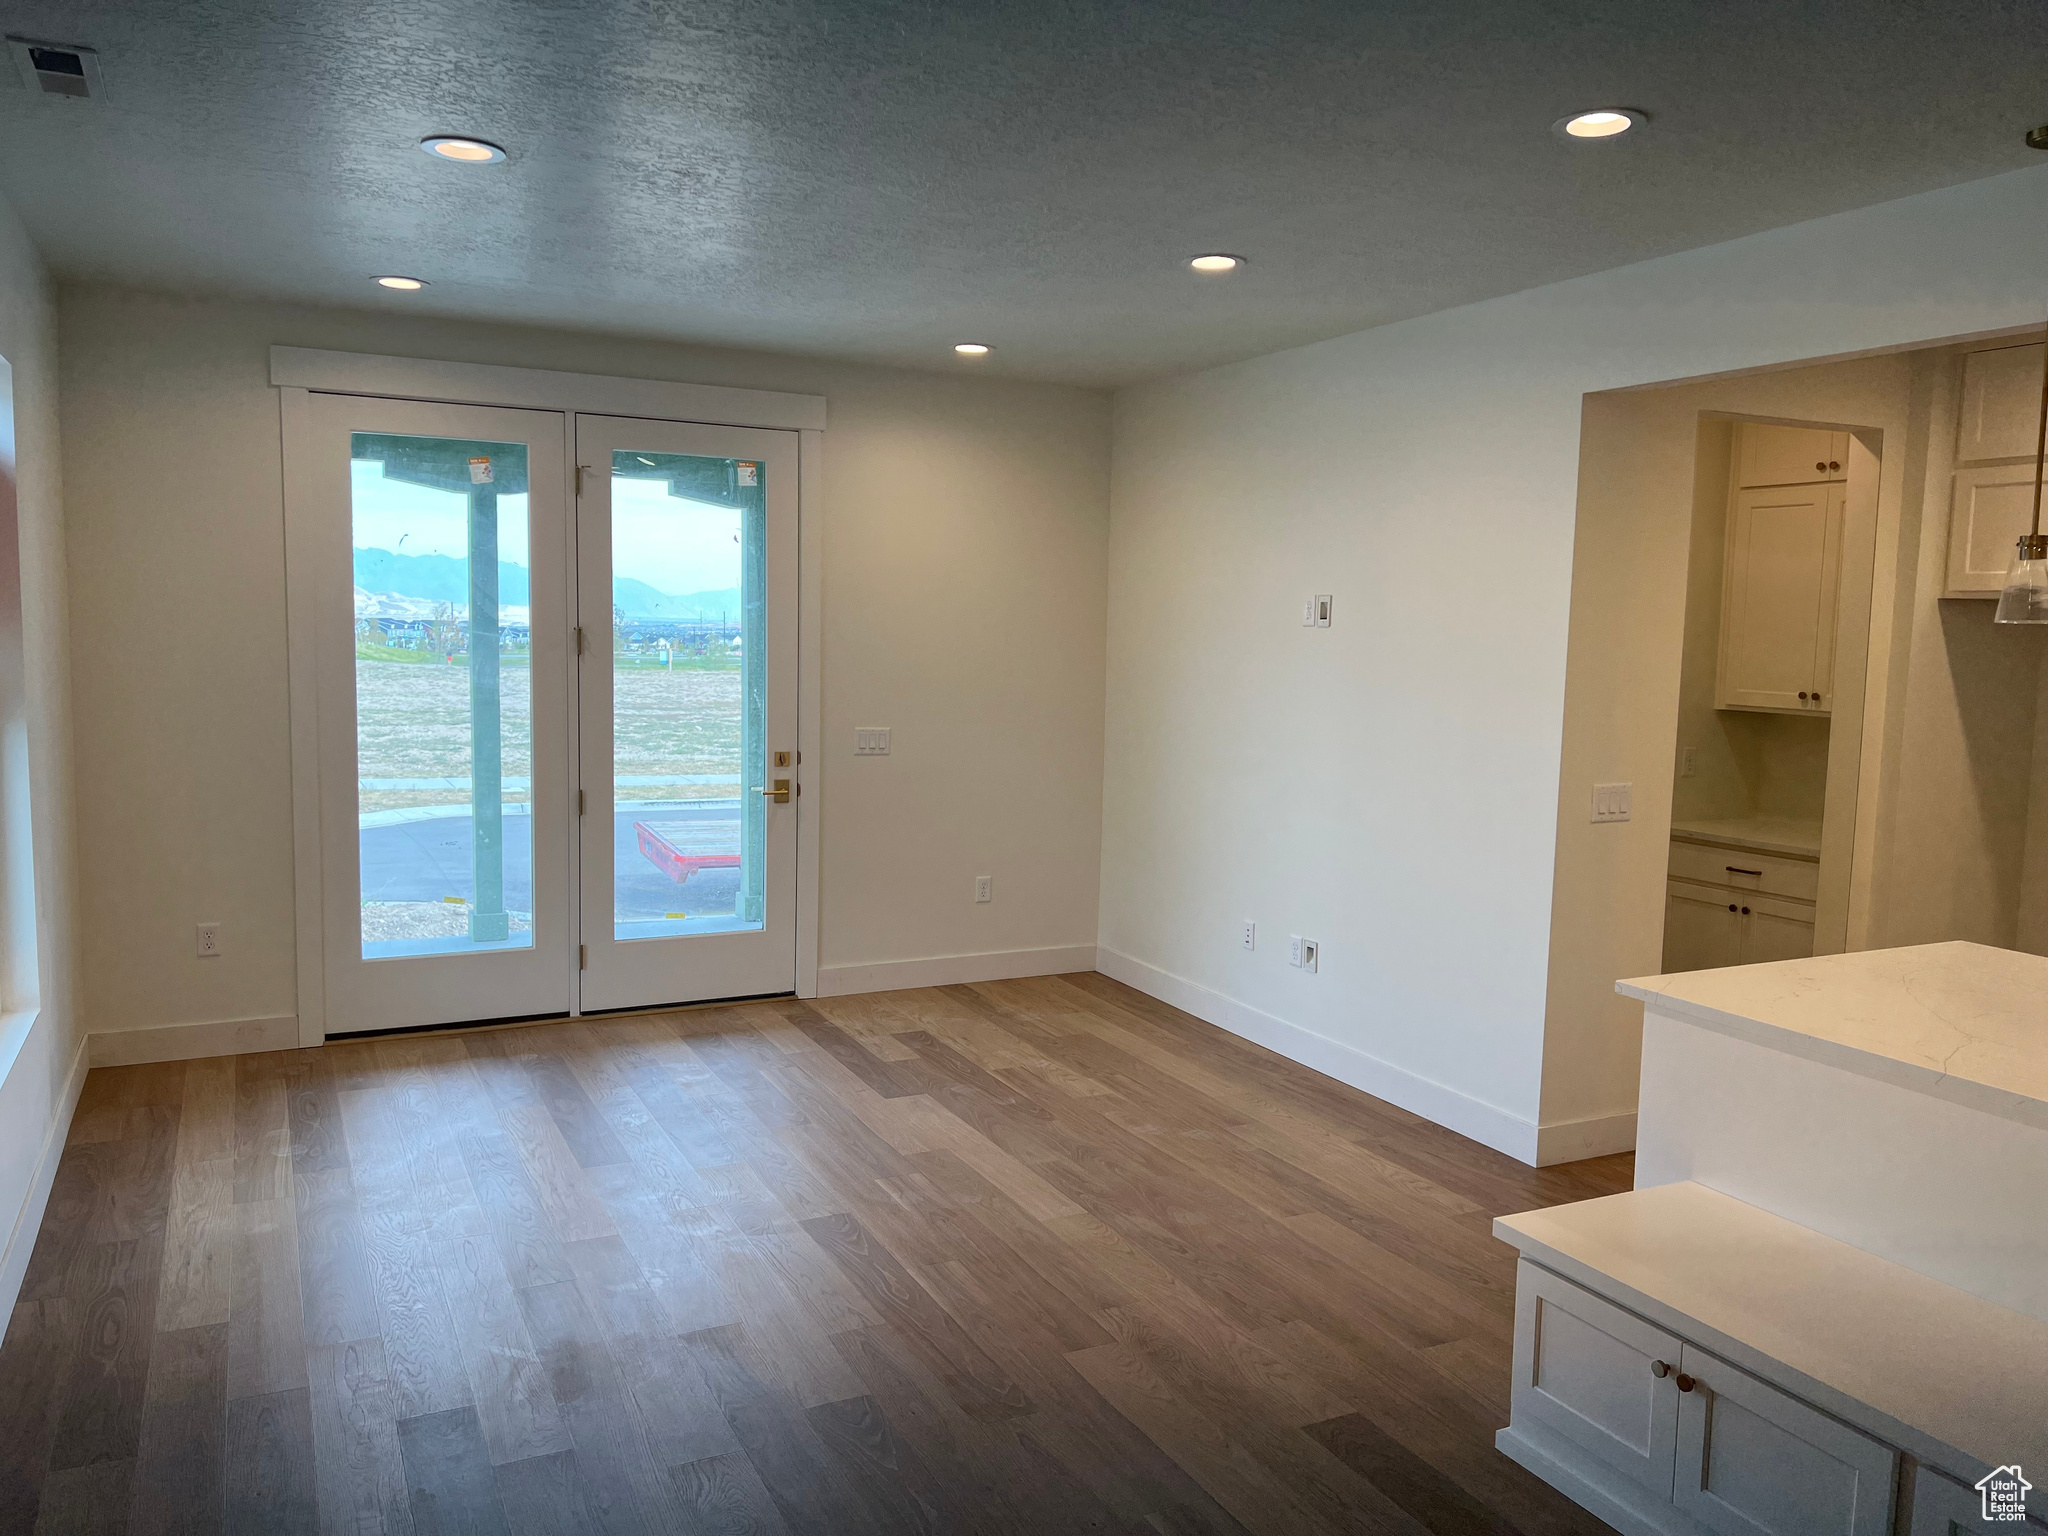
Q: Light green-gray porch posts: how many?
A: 2